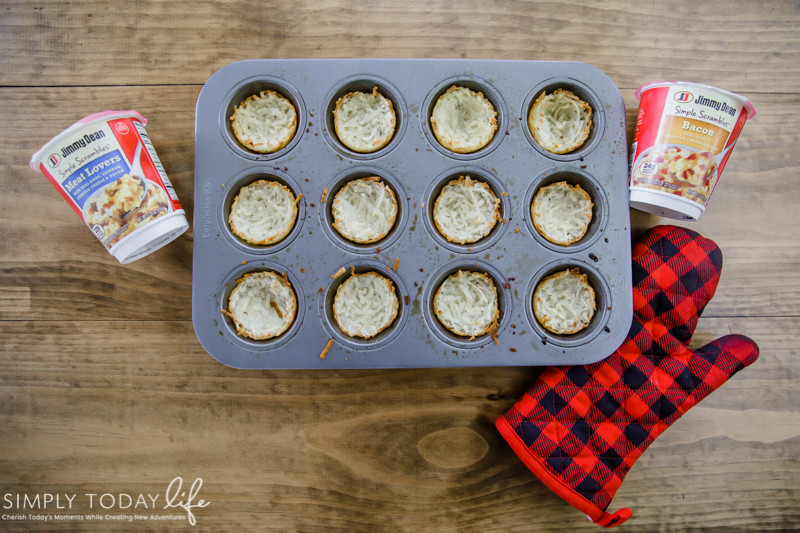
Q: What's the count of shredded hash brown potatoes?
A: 12